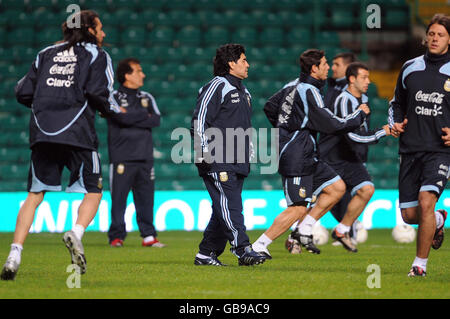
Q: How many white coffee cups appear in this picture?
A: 0